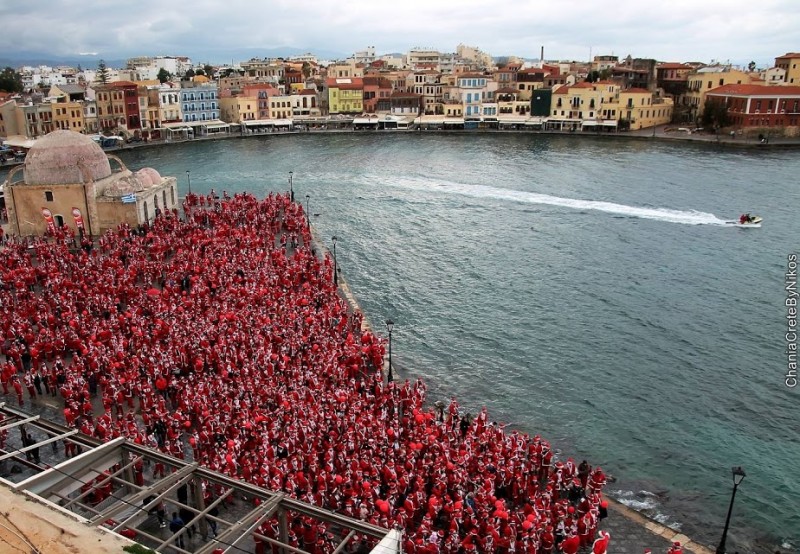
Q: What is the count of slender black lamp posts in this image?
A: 6